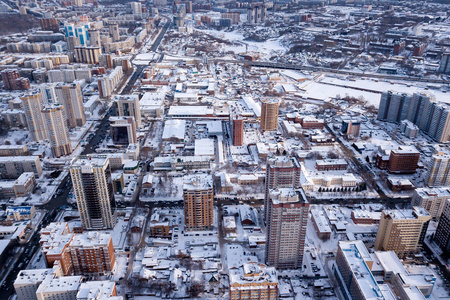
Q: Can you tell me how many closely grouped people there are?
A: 0